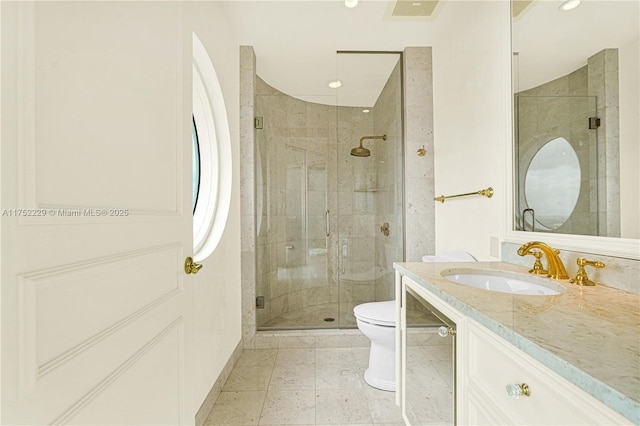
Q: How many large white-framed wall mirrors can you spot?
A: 1